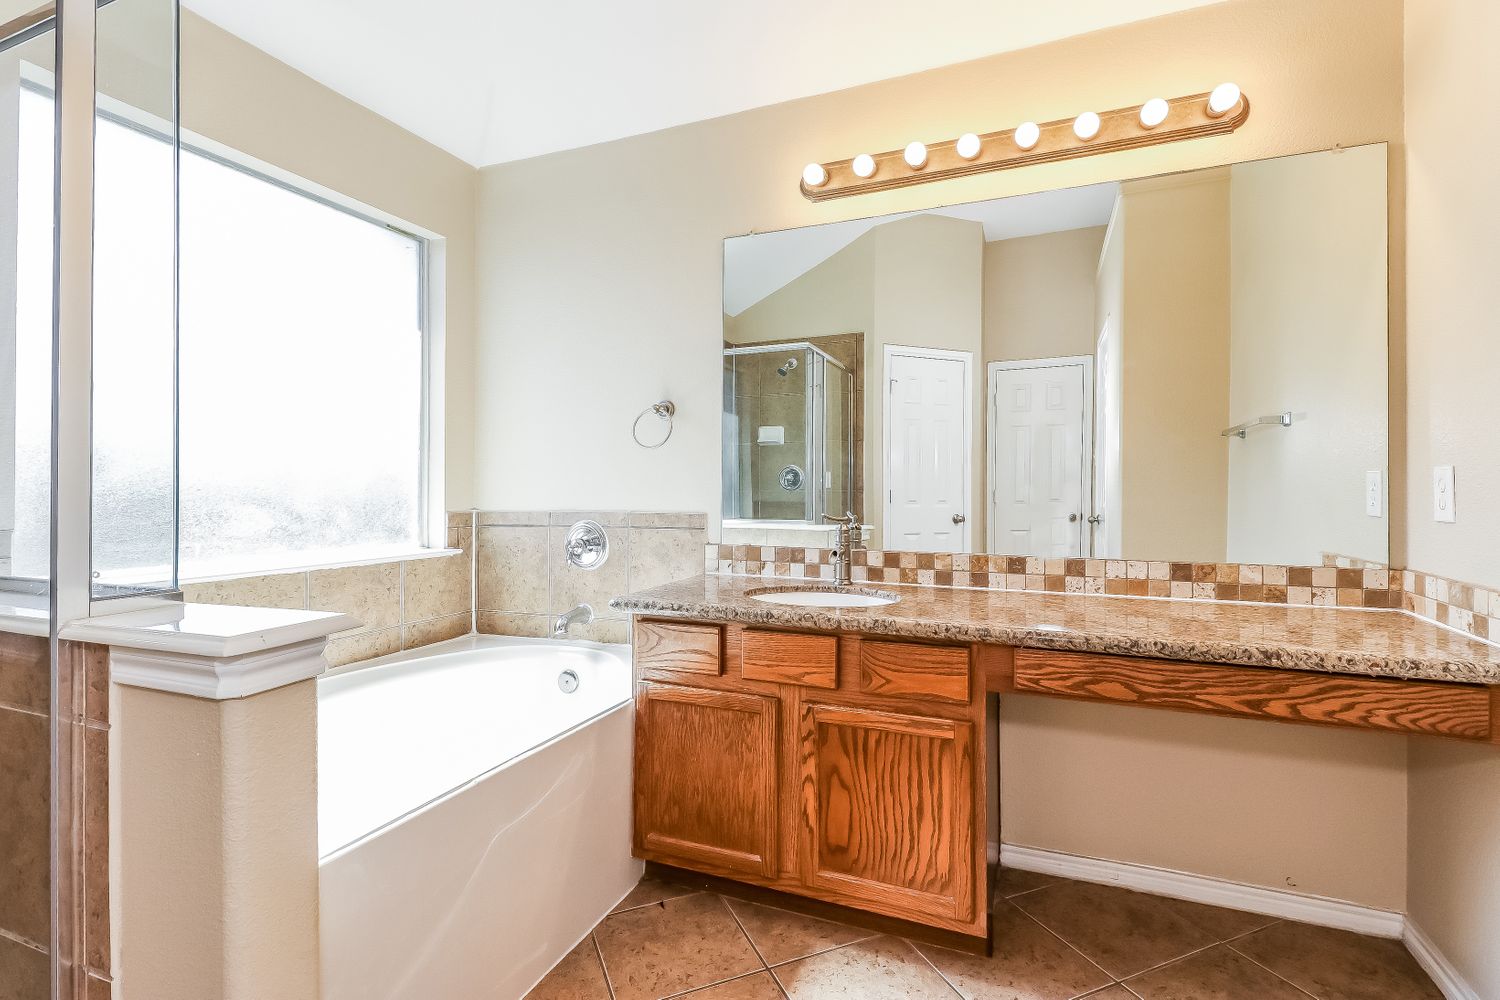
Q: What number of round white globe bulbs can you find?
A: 8